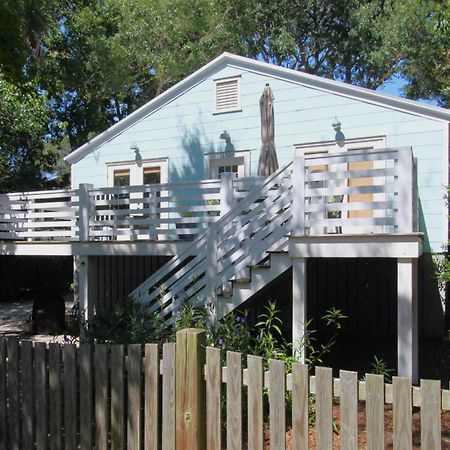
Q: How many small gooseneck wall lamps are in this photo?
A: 3